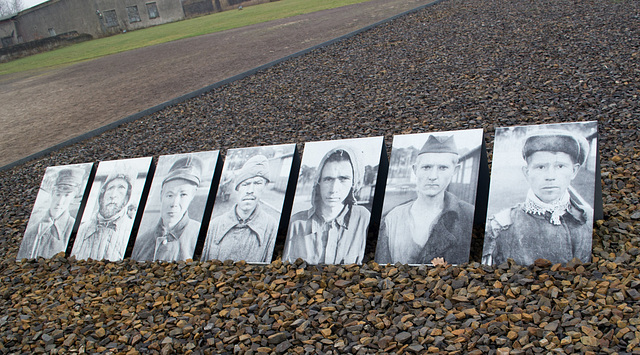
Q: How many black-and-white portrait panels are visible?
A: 7